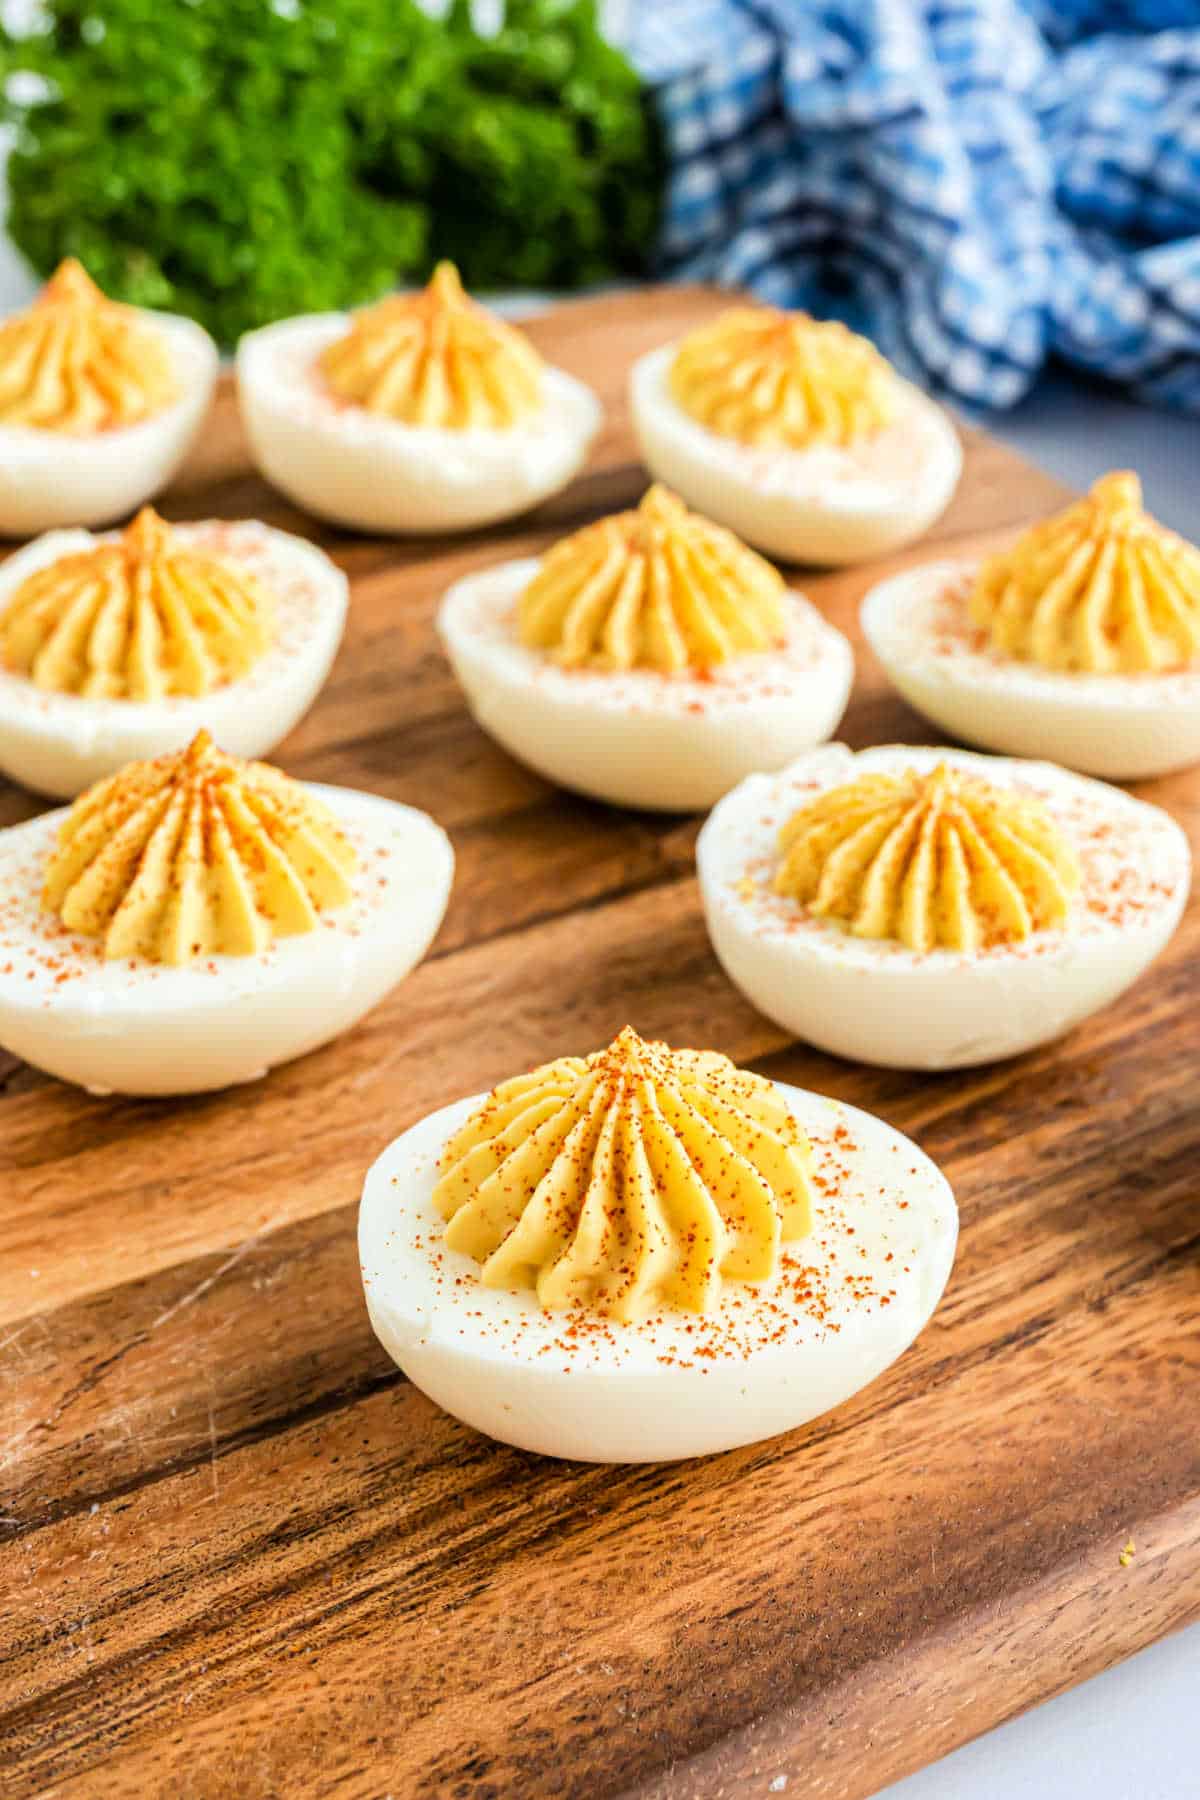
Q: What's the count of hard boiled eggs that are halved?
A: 9